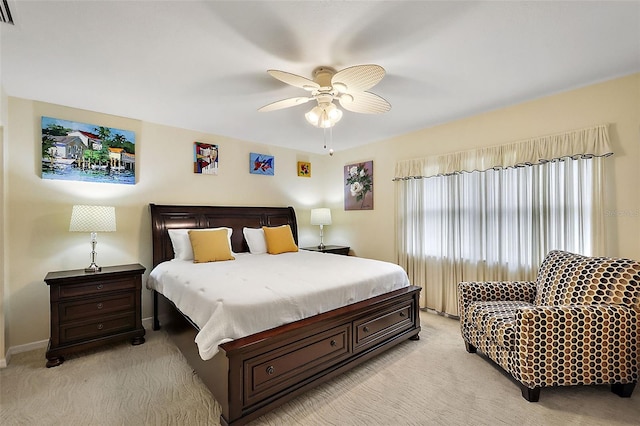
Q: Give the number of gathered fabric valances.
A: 1